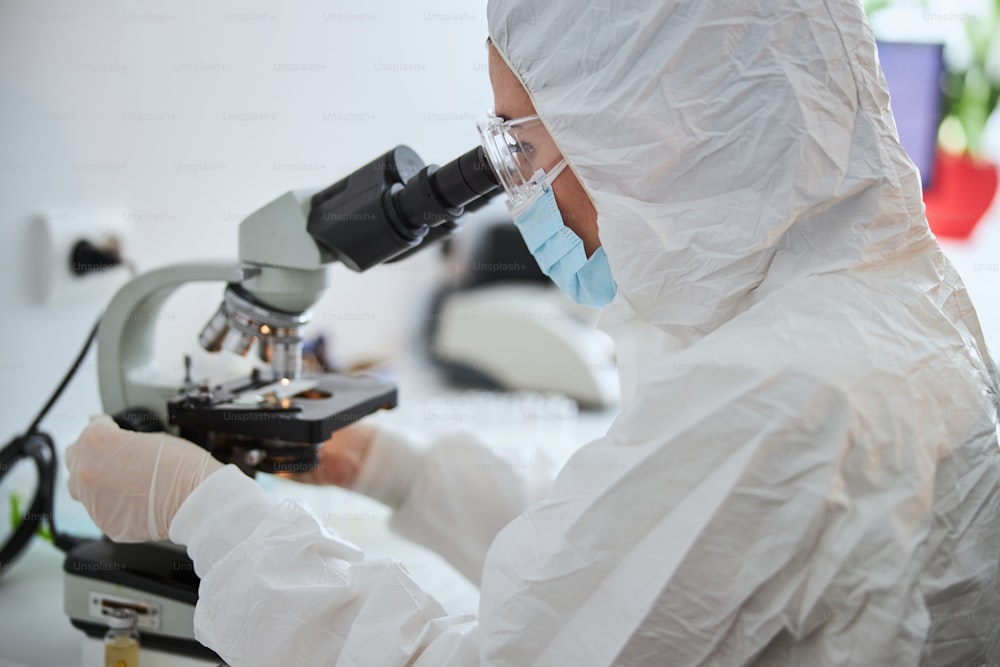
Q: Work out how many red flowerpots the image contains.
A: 1